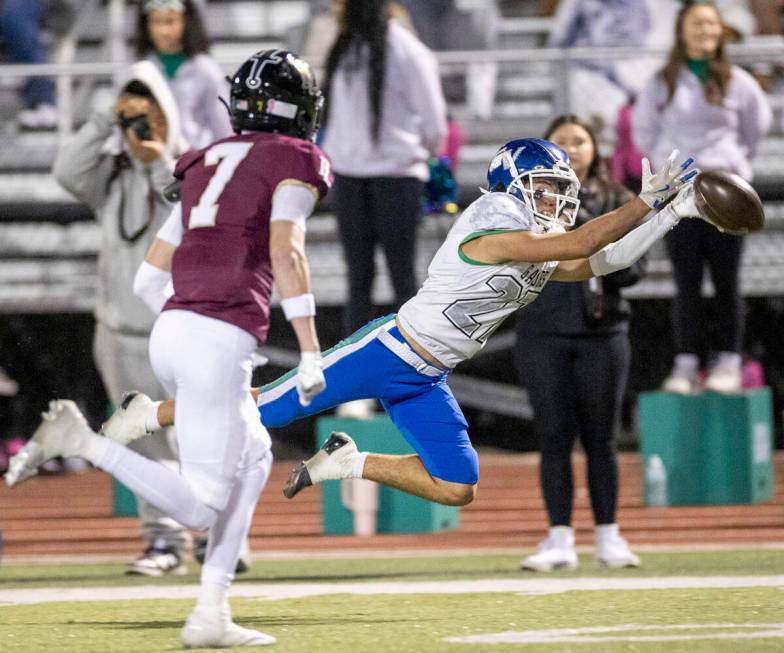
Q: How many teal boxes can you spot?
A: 3